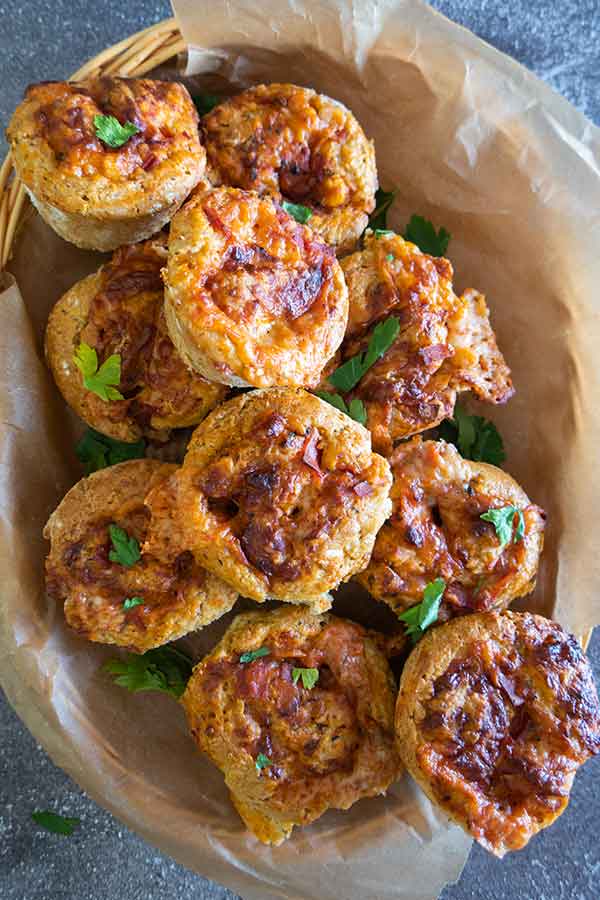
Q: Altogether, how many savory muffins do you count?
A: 10